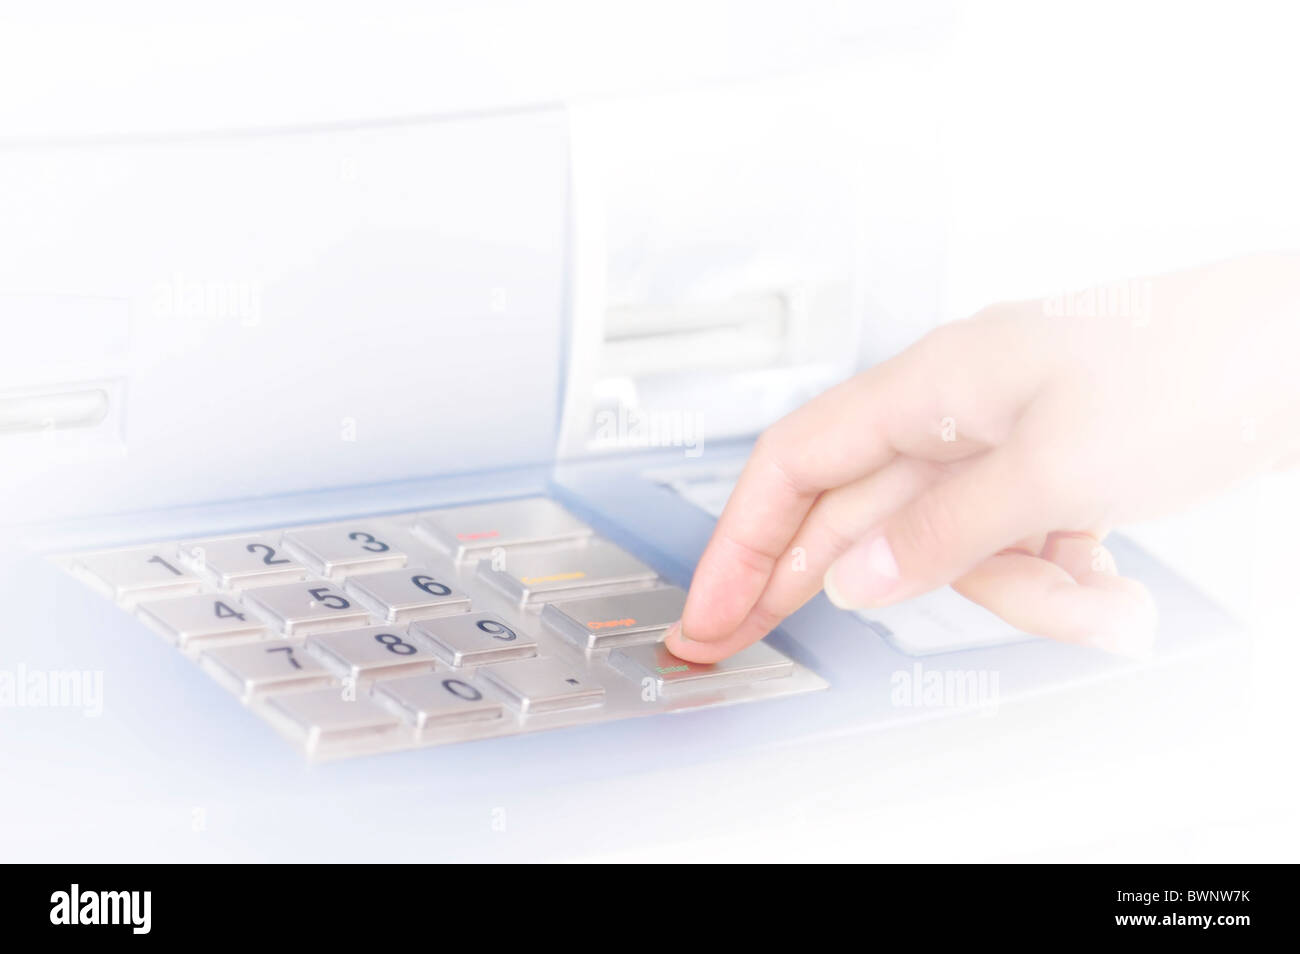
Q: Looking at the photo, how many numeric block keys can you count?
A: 10